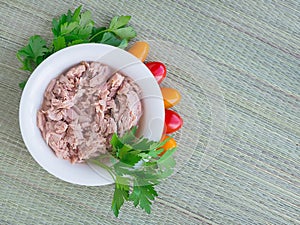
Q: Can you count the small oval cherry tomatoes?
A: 5